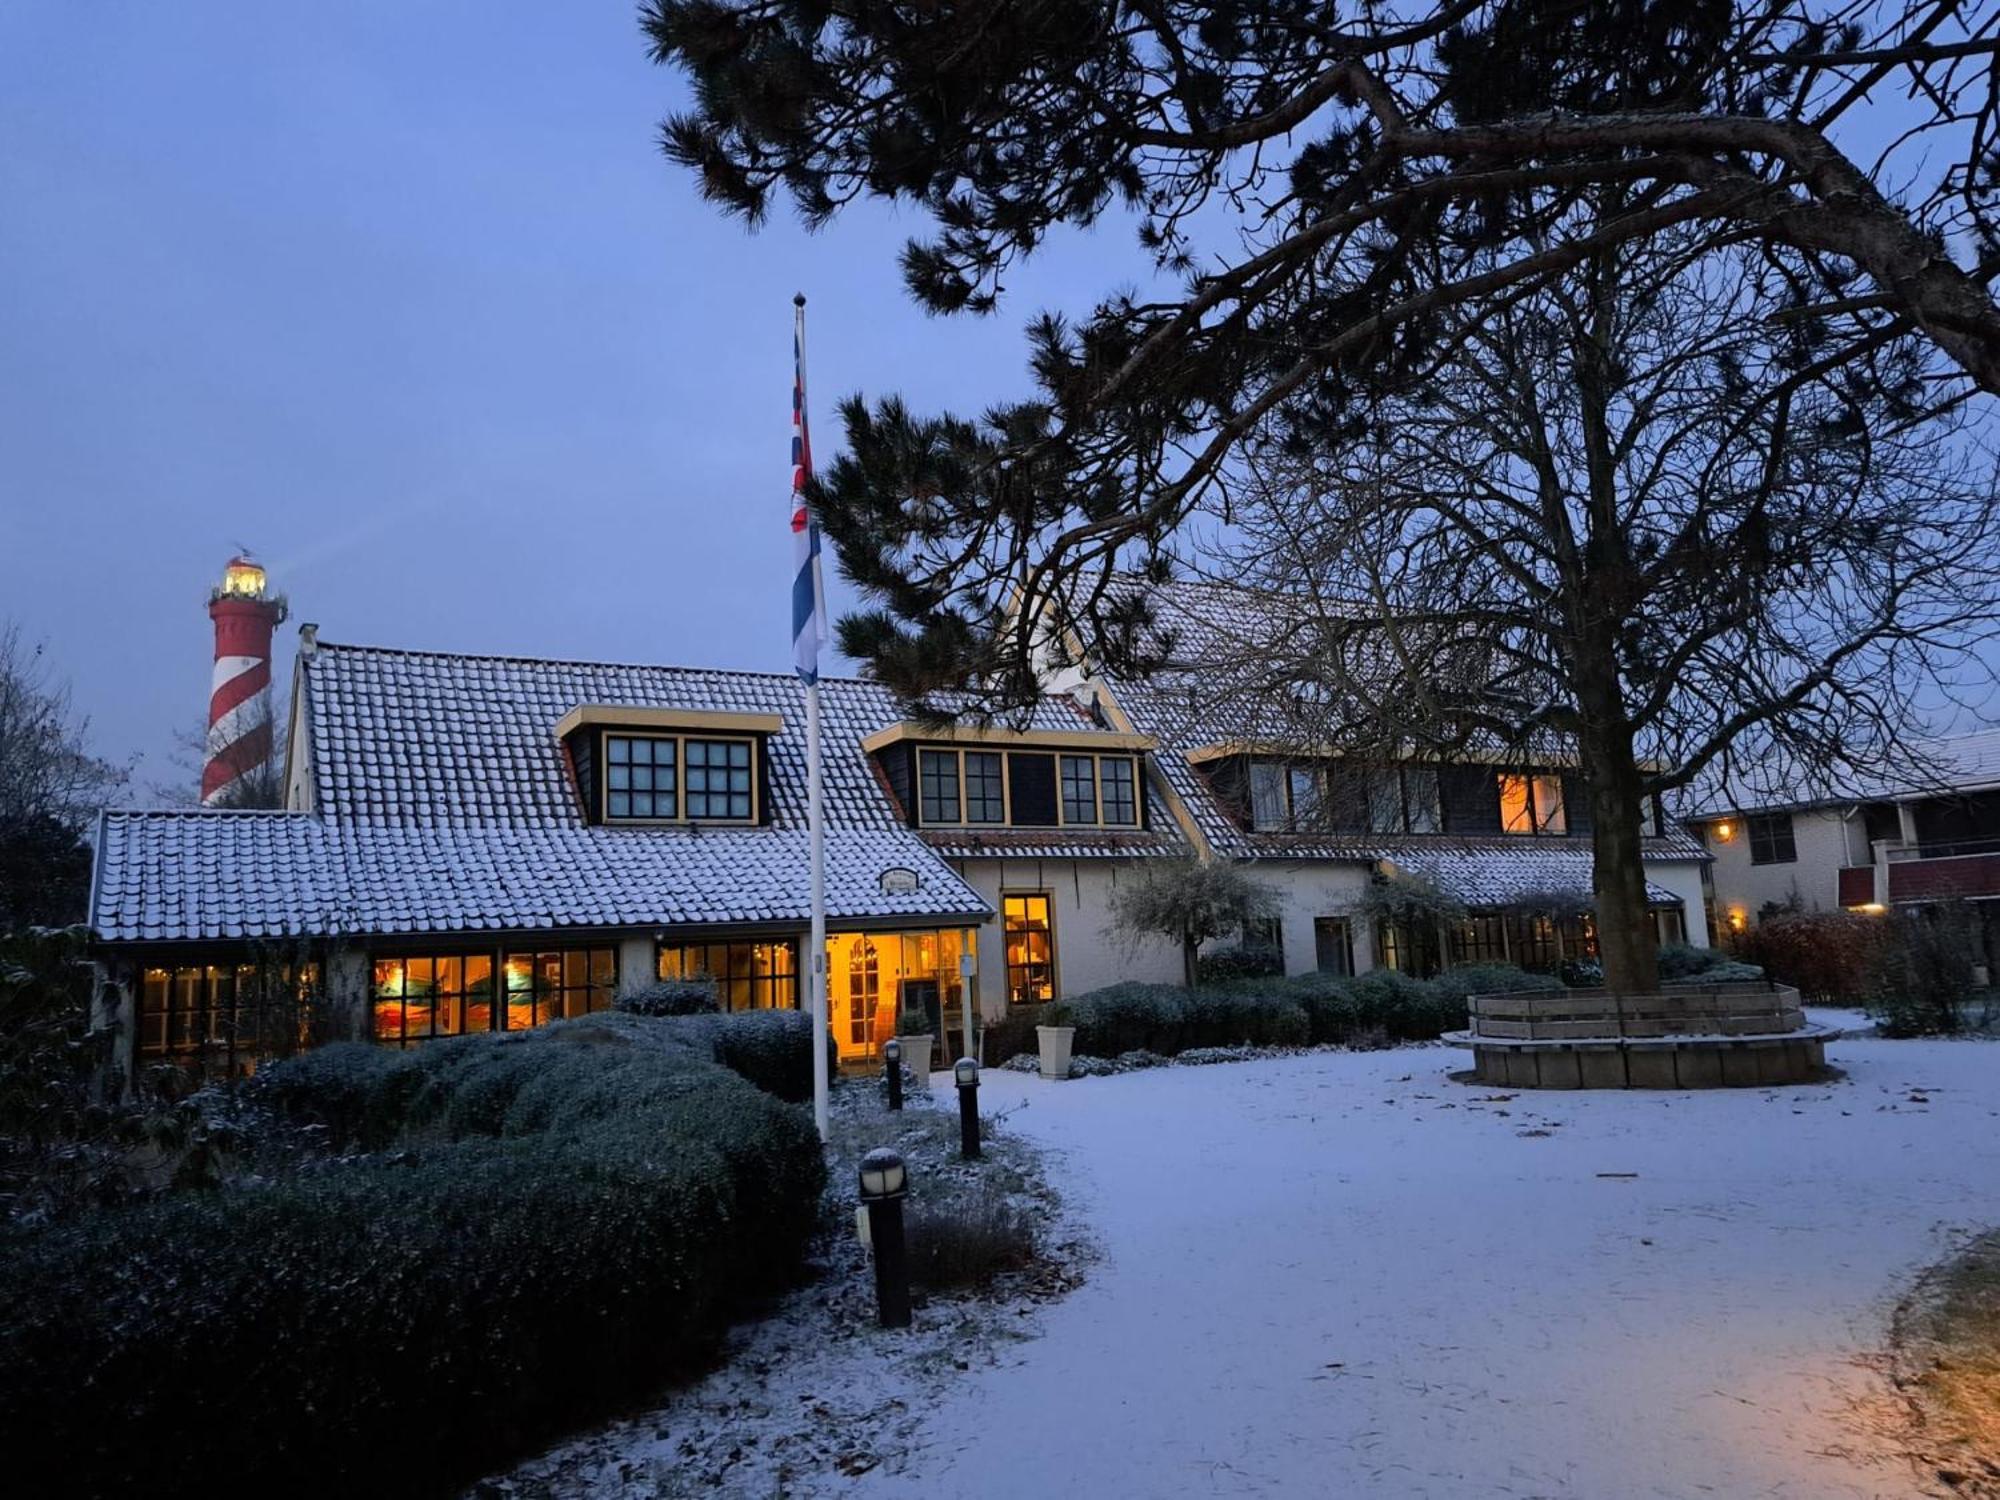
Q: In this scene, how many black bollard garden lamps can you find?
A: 3